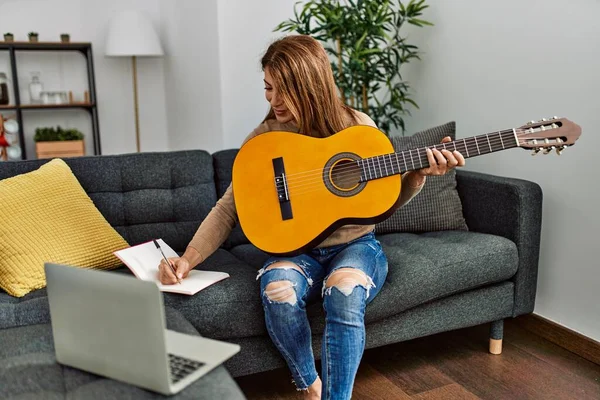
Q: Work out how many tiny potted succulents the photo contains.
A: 3